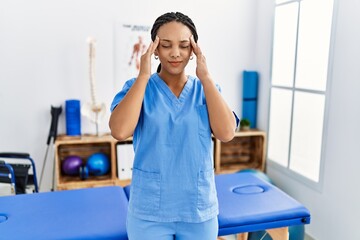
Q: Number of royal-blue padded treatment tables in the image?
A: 1